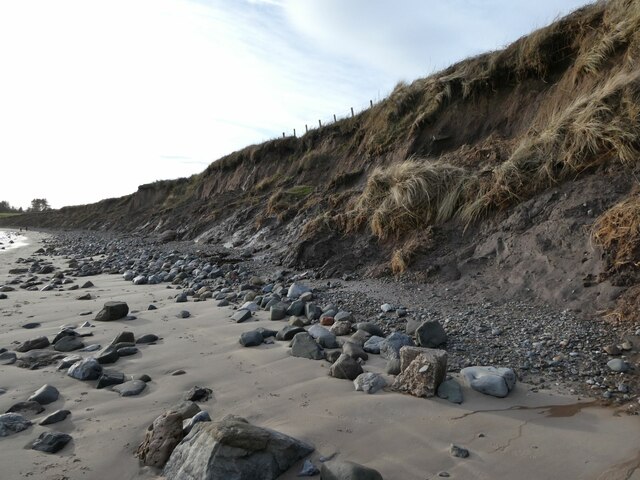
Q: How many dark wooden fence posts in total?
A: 7